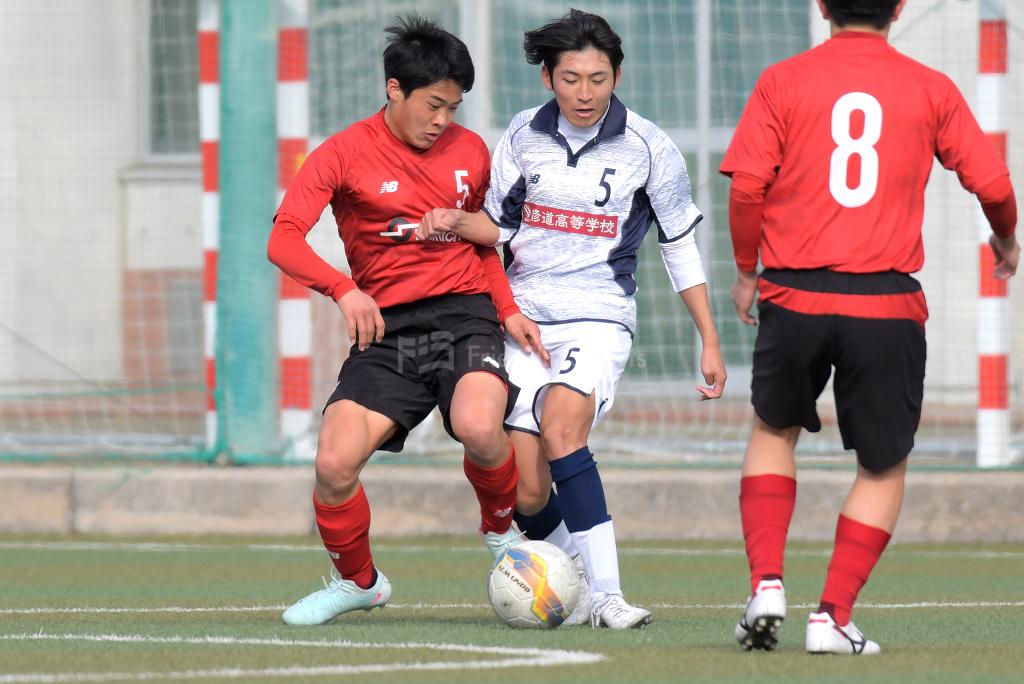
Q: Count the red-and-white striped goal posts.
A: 3